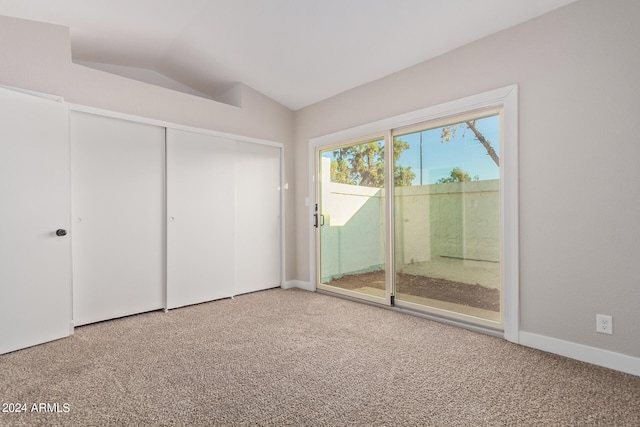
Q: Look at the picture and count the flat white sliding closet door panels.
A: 3